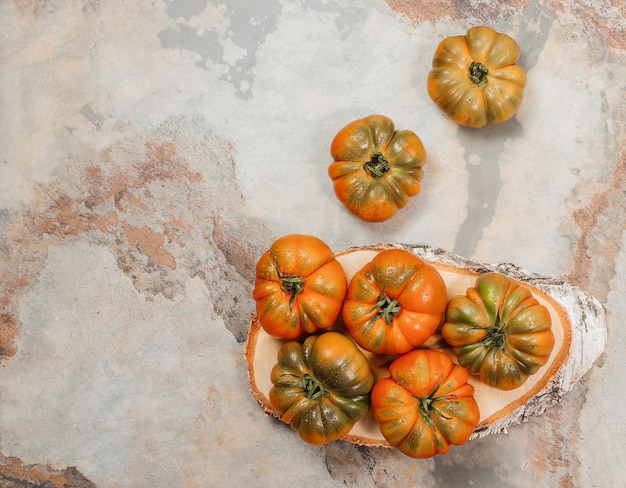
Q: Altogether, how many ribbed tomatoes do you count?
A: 7